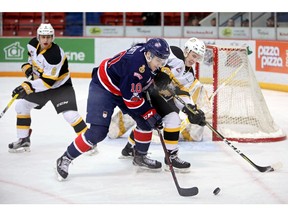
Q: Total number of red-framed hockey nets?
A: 1